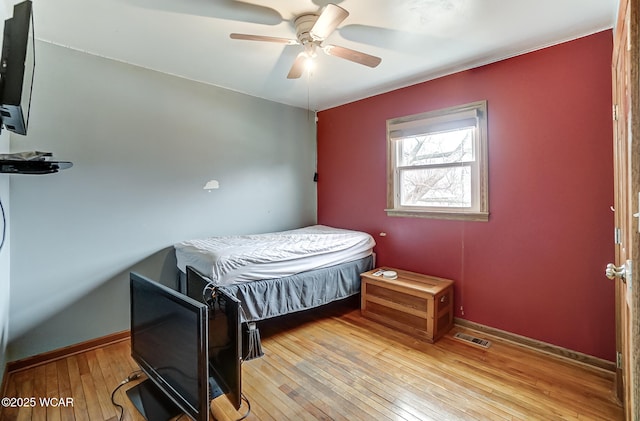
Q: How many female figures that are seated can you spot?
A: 0